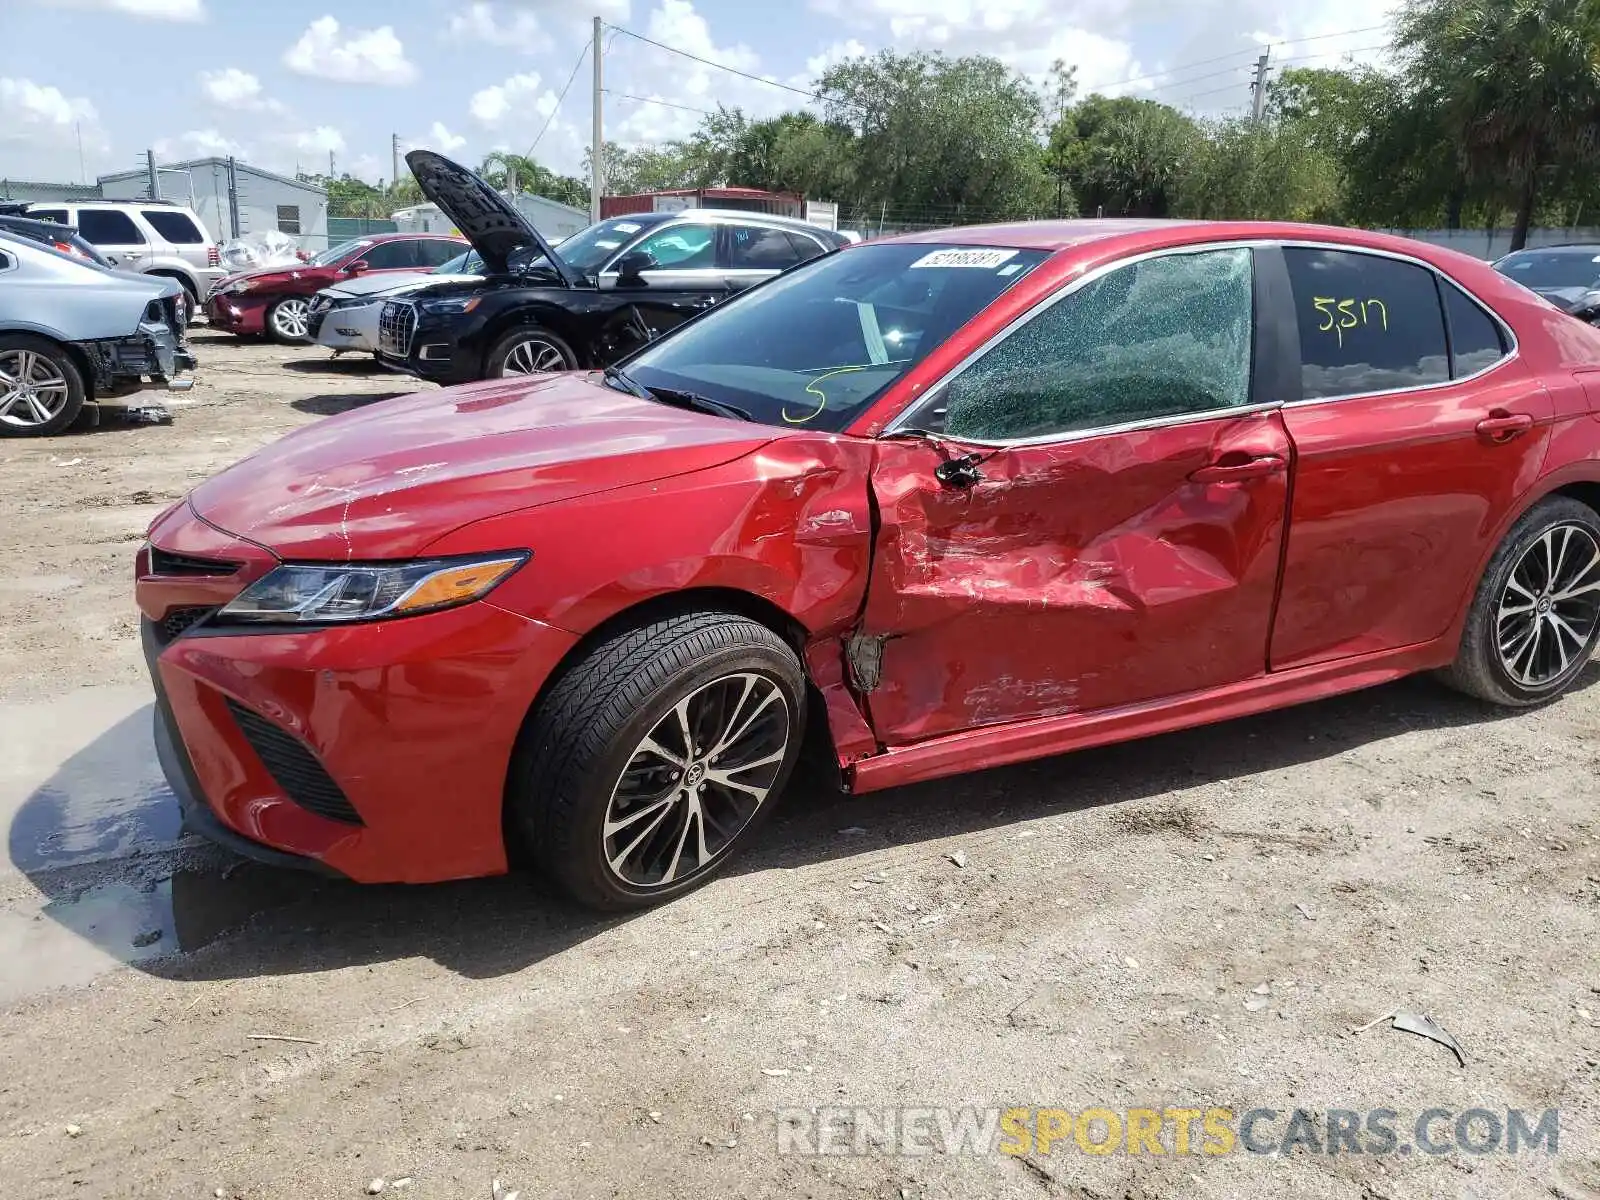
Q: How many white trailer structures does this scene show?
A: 2